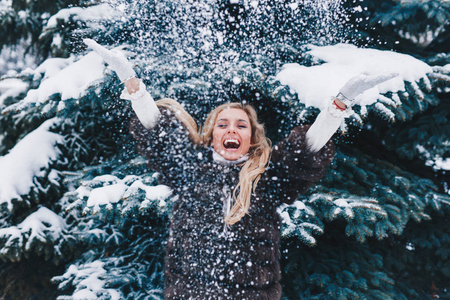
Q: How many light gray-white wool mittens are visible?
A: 2